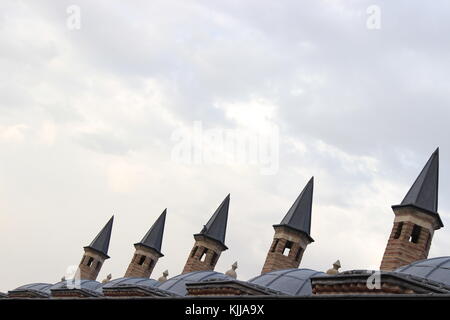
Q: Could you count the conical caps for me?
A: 5